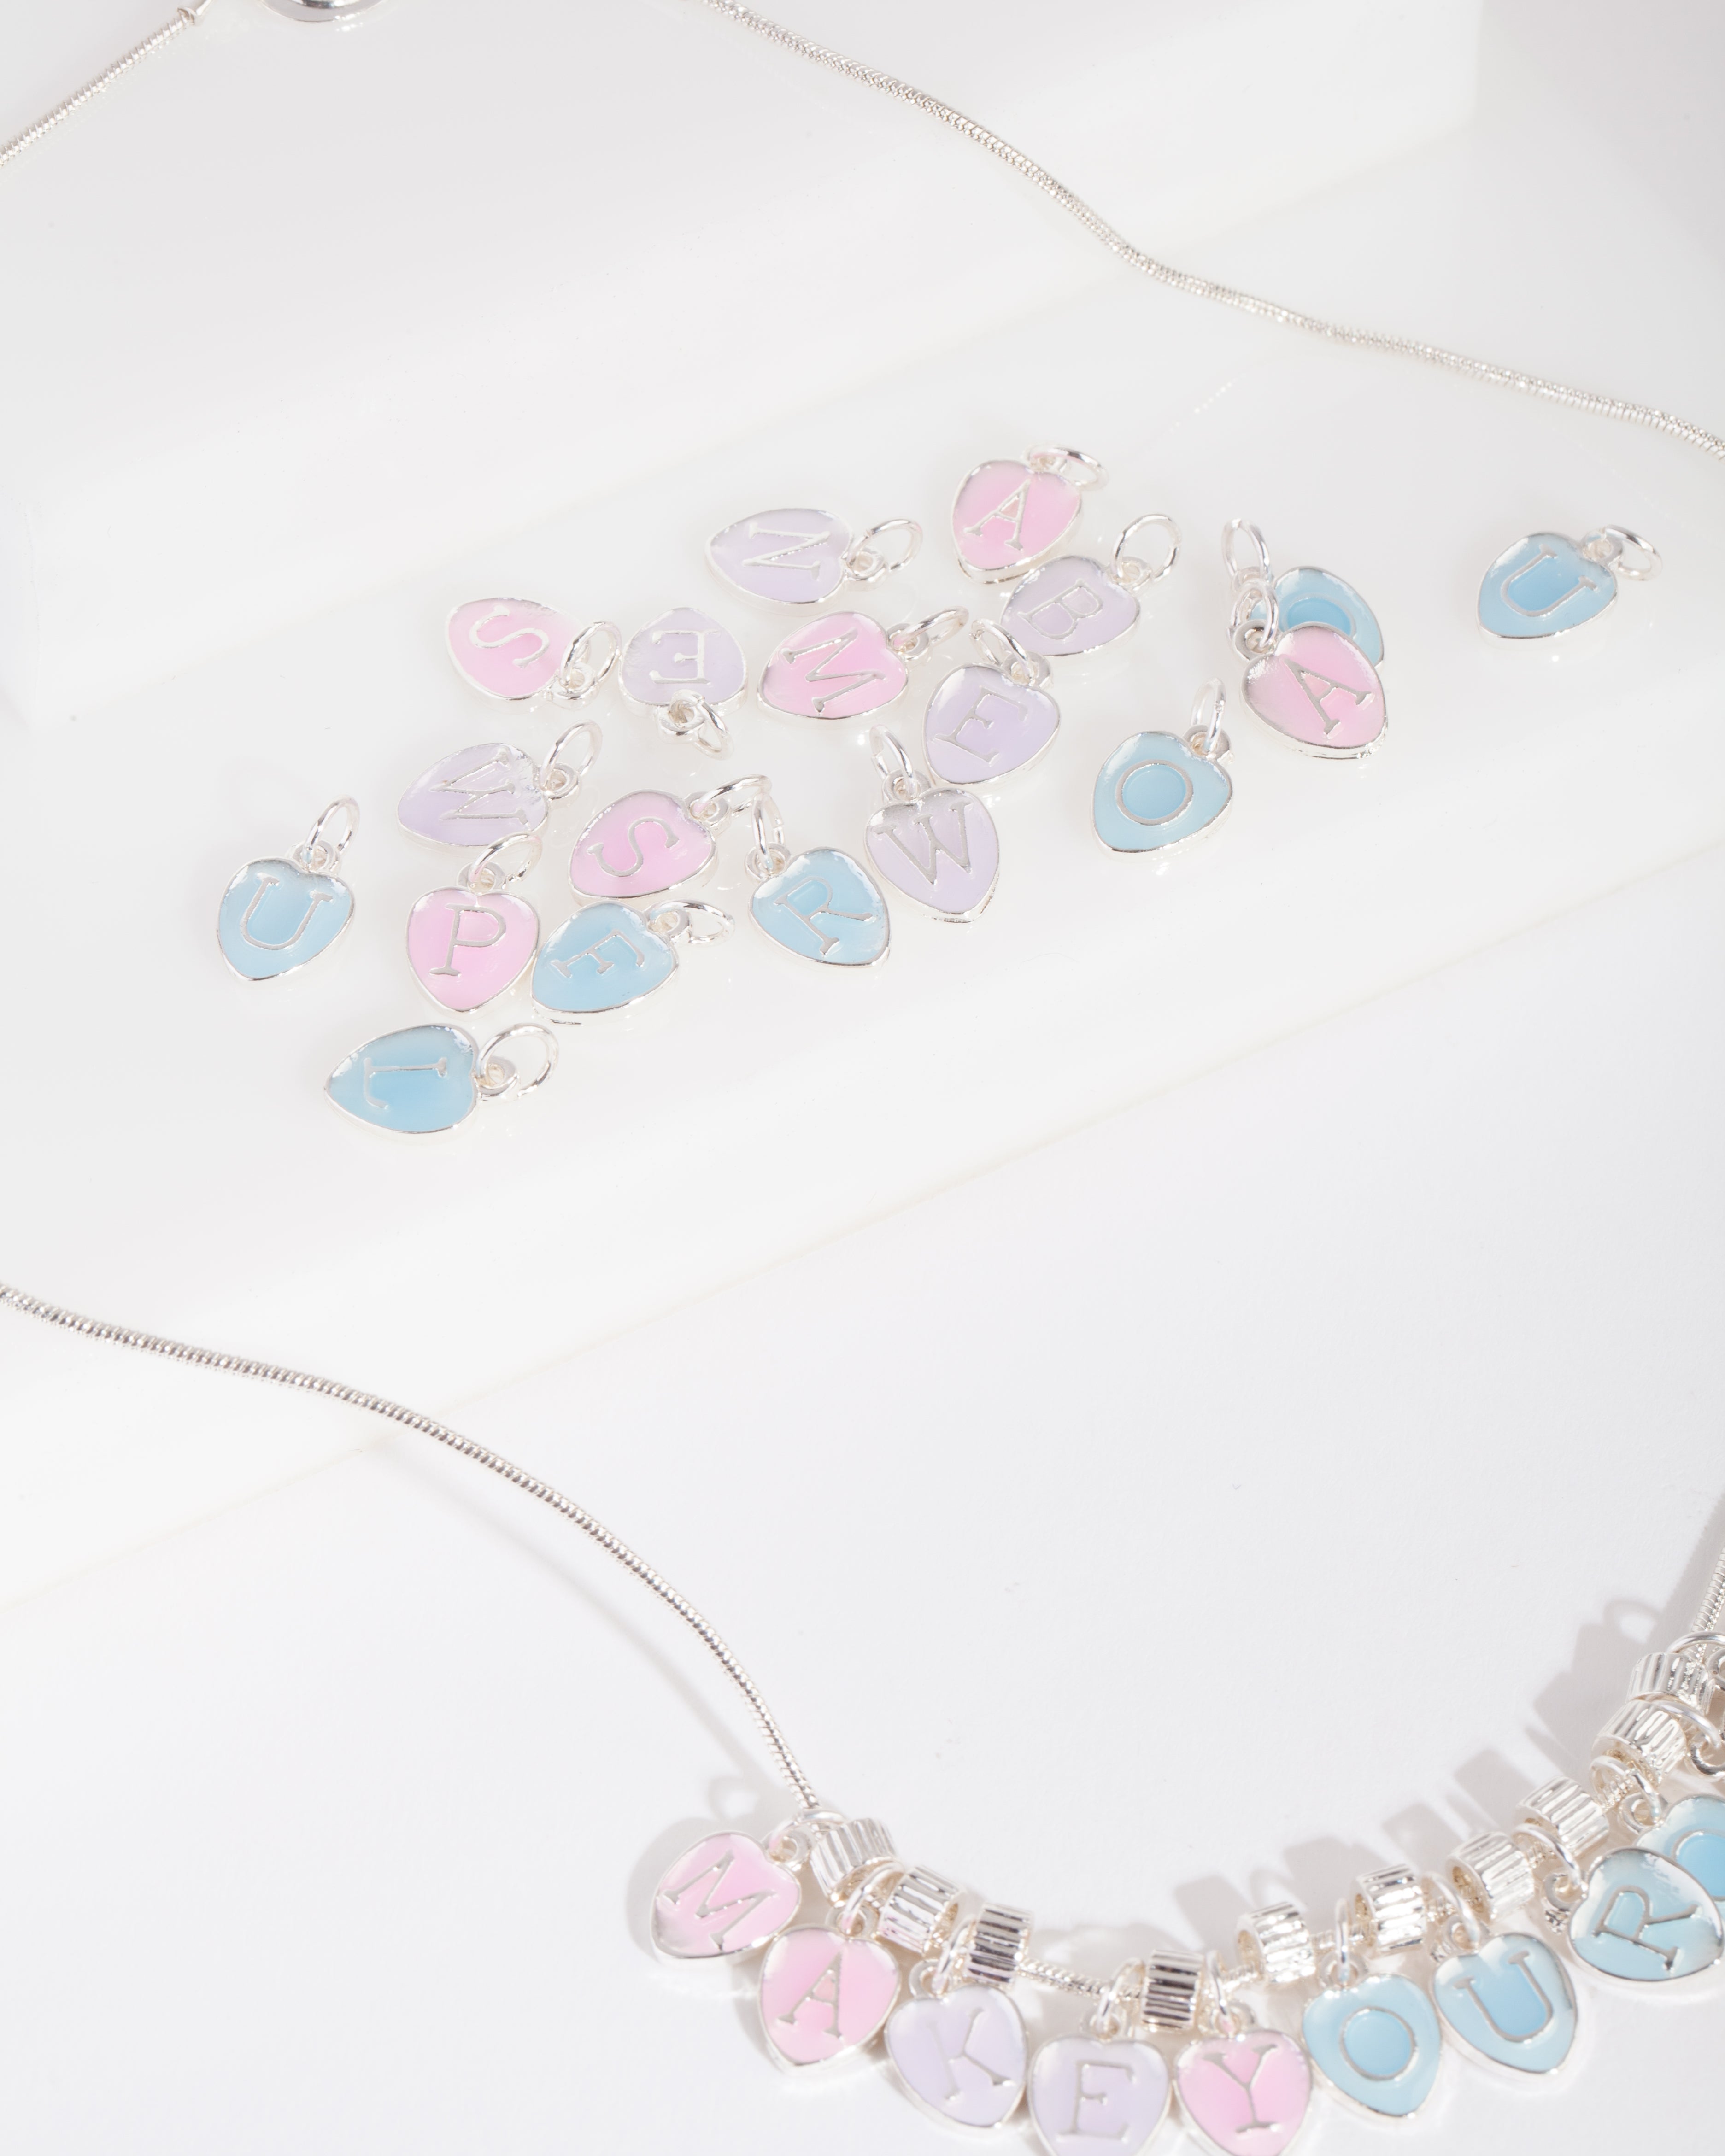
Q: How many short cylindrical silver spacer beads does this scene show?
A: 10